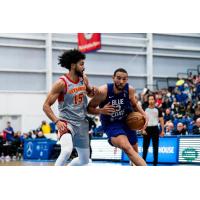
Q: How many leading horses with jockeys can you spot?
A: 0